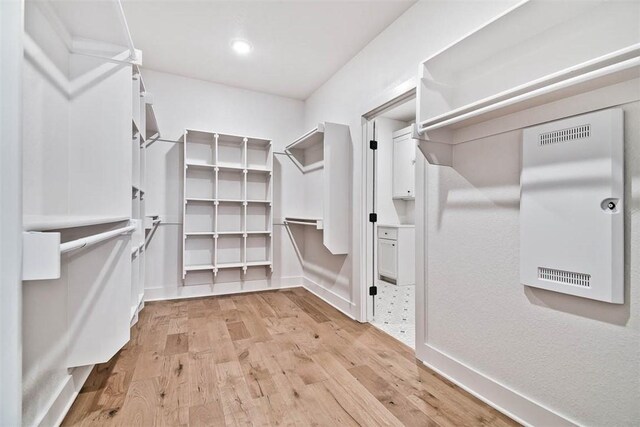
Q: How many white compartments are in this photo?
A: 12